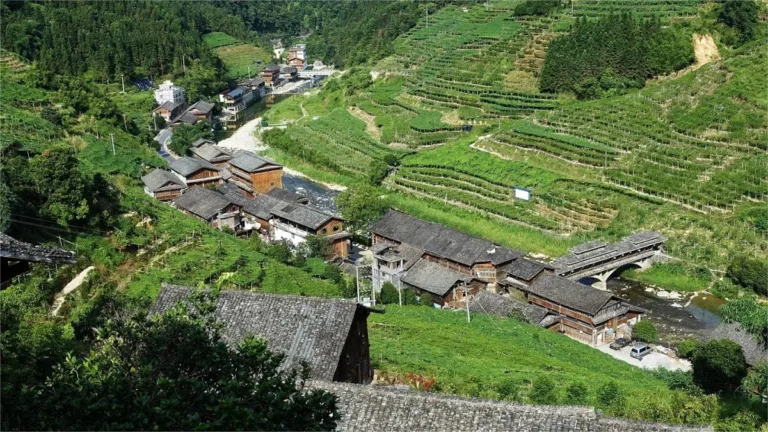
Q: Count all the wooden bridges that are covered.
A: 1